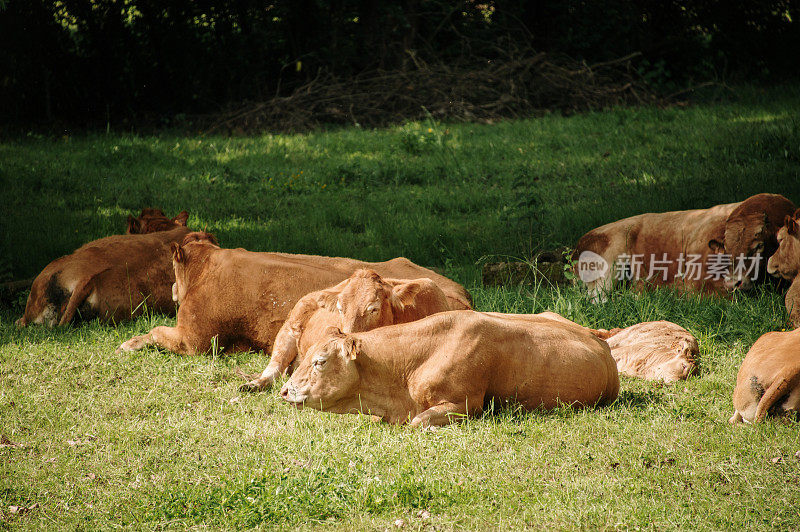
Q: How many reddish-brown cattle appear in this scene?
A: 8